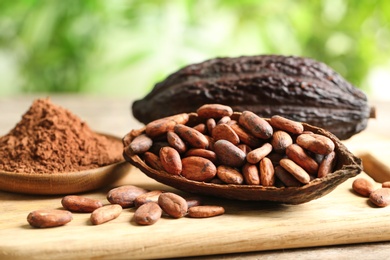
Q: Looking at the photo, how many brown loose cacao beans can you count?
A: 12